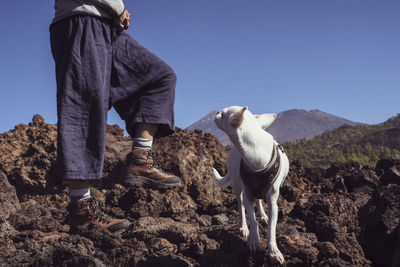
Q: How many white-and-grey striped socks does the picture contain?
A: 2